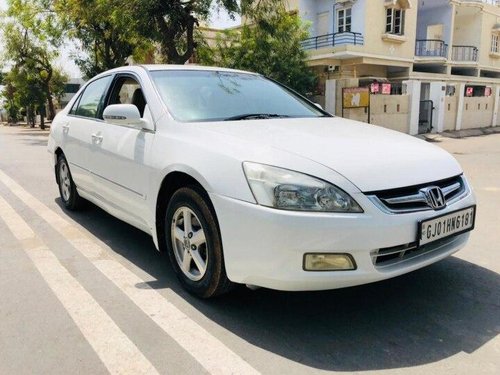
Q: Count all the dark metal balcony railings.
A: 3